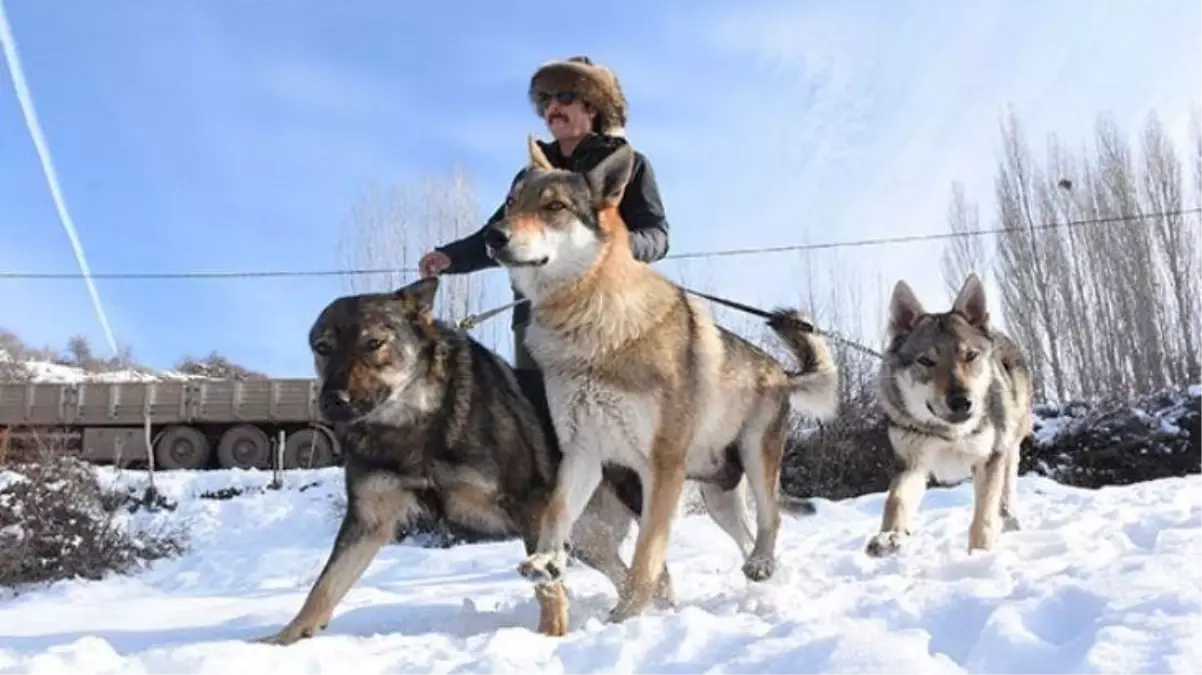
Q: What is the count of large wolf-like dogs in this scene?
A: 3